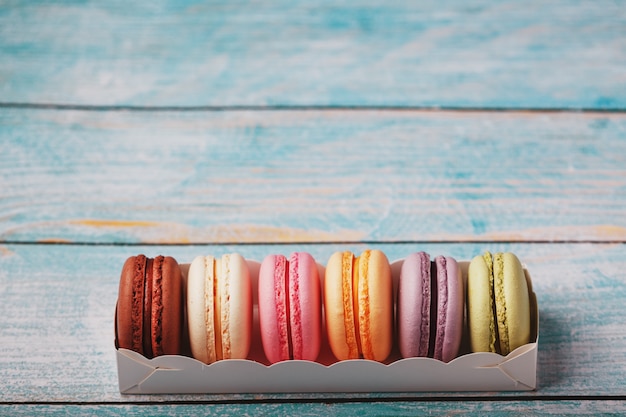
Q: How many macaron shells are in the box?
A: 12